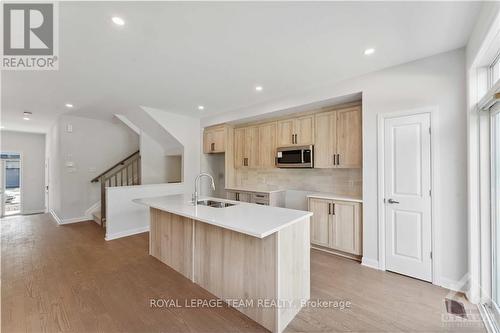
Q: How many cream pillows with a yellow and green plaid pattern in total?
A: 0